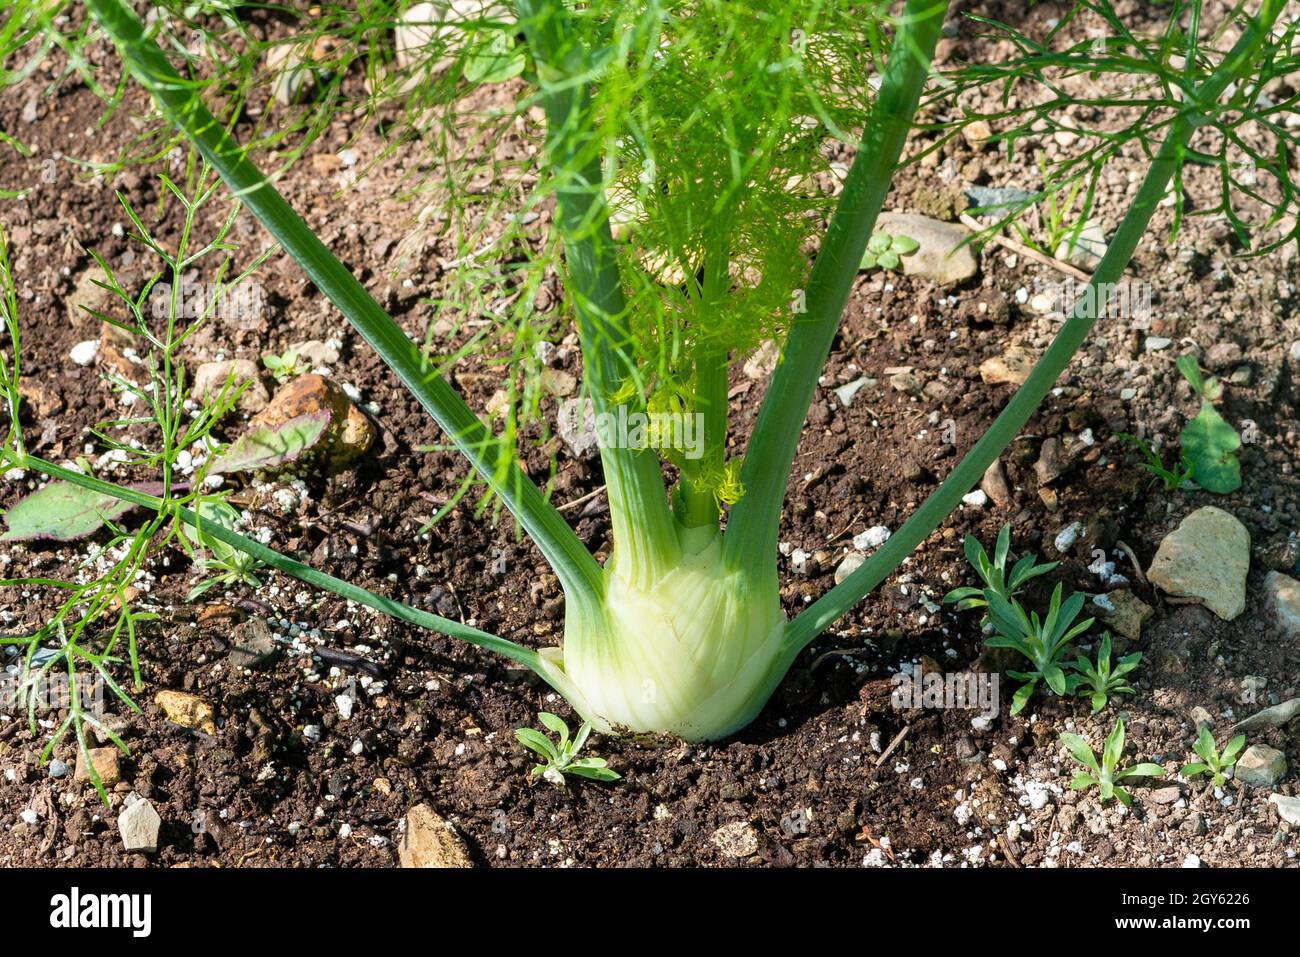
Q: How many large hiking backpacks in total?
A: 0